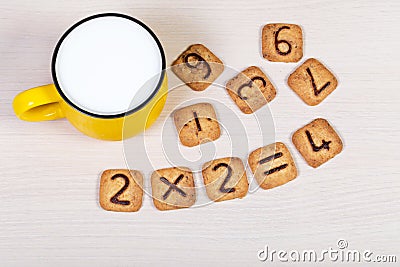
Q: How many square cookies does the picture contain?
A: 10